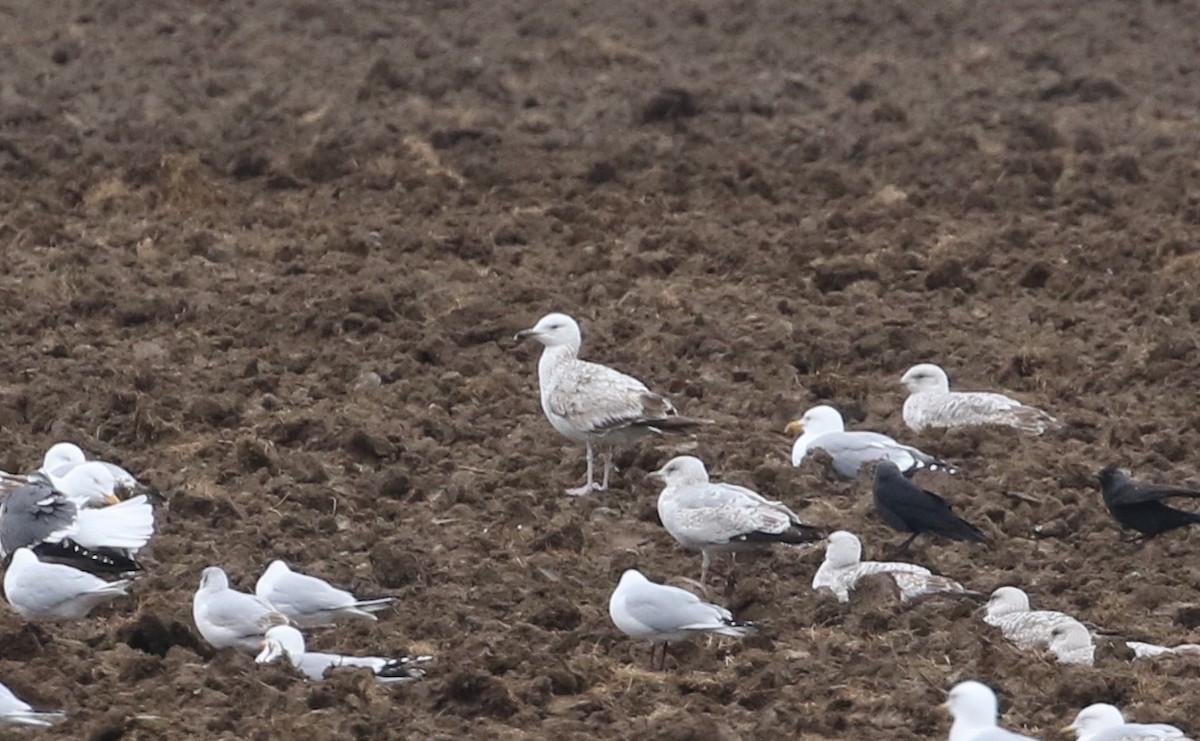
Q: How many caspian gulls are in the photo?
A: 1